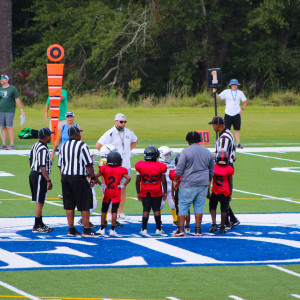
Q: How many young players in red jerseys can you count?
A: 4